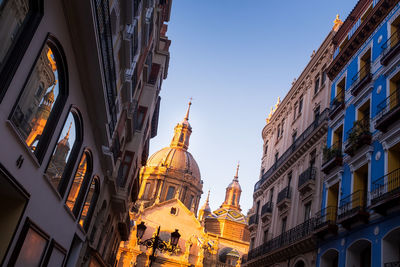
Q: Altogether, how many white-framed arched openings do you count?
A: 3